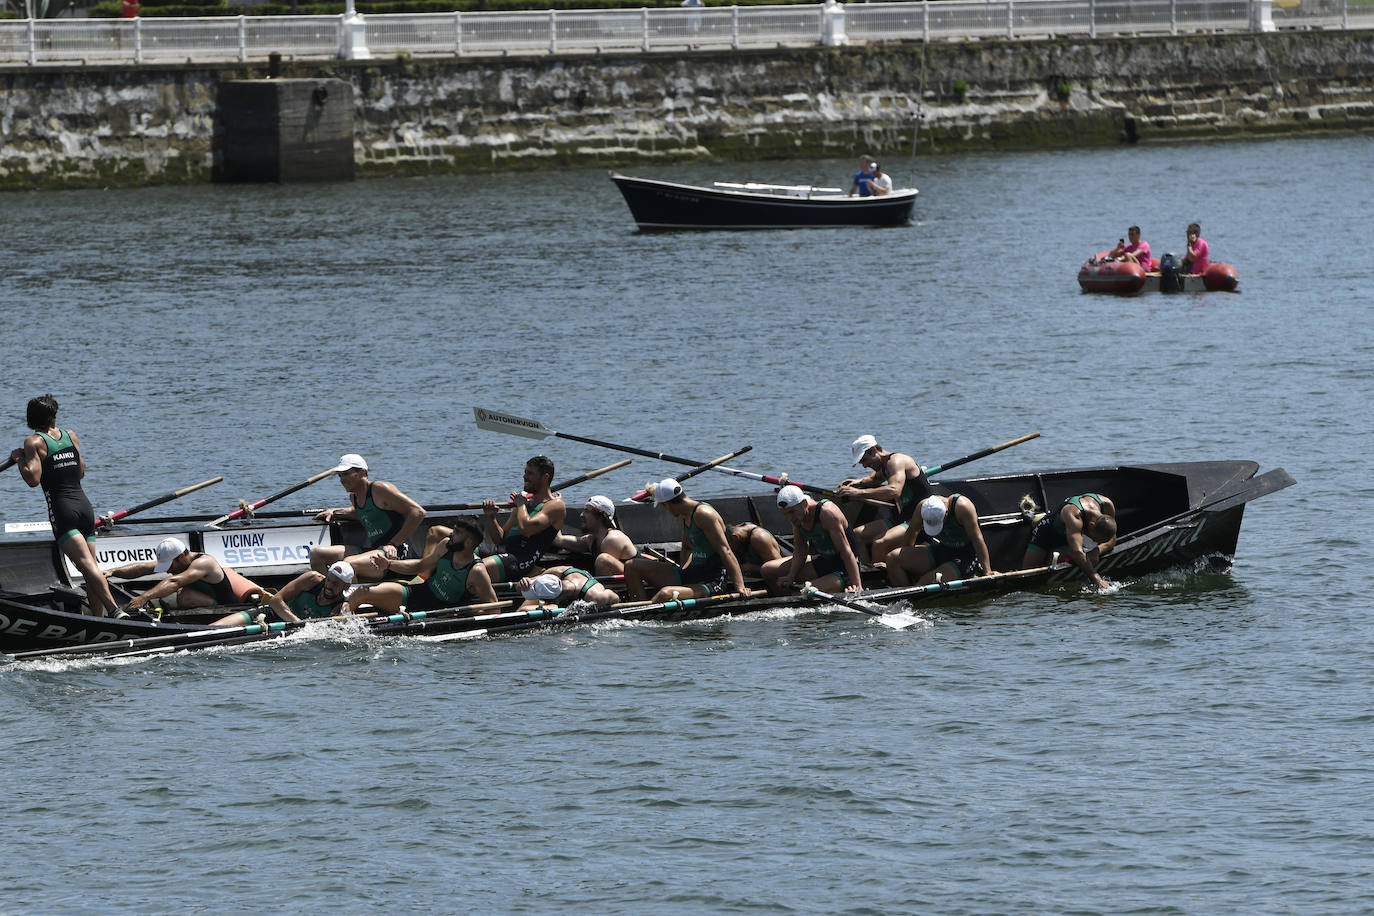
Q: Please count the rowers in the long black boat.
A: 14